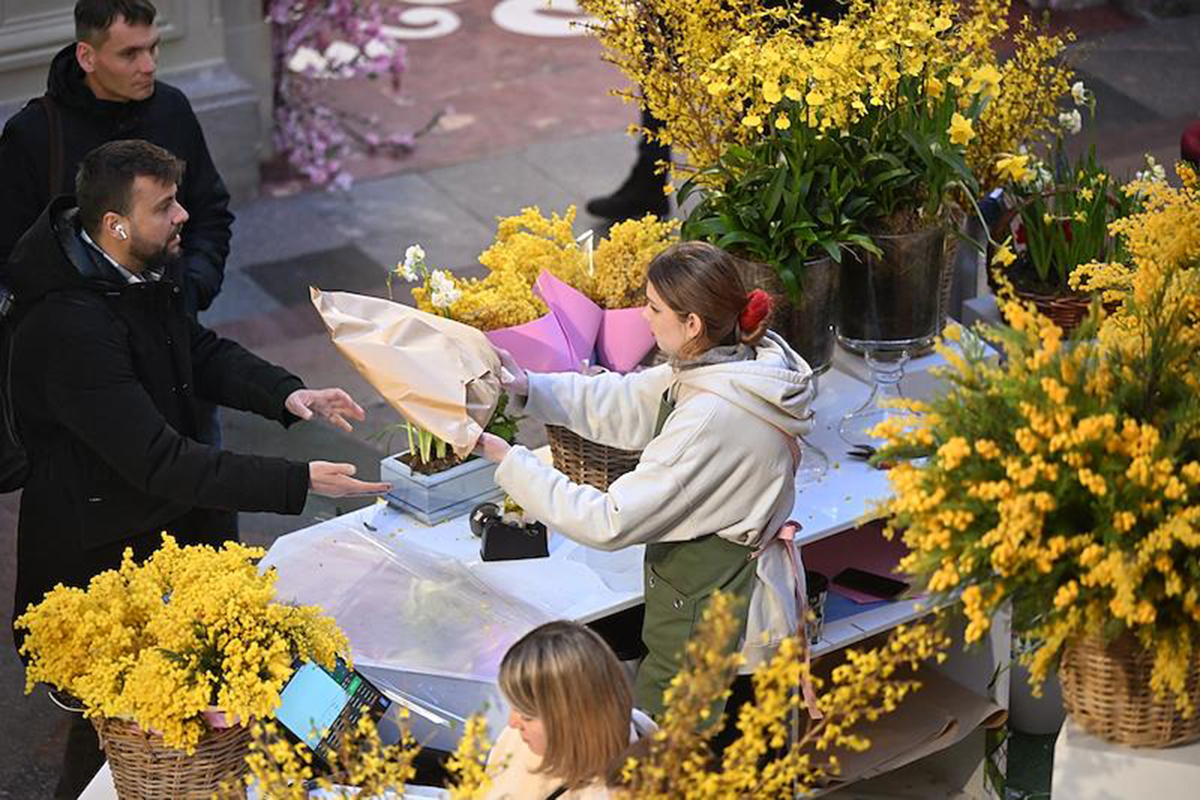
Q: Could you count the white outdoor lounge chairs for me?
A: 0